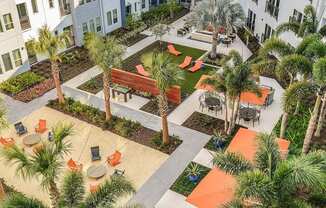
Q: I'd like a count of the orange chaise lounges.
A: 4